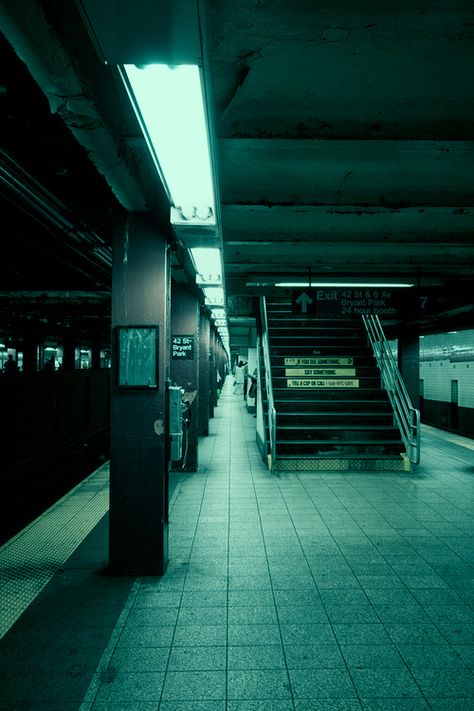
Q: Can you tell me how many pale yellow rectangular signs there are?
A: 3